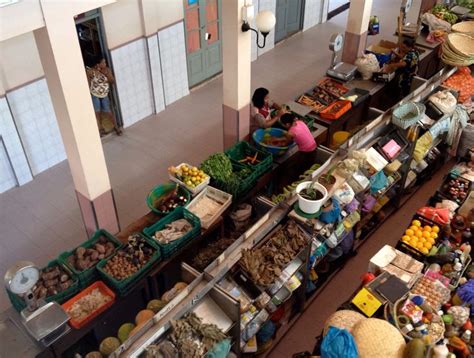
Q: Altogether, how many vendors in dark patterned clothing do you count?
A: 1